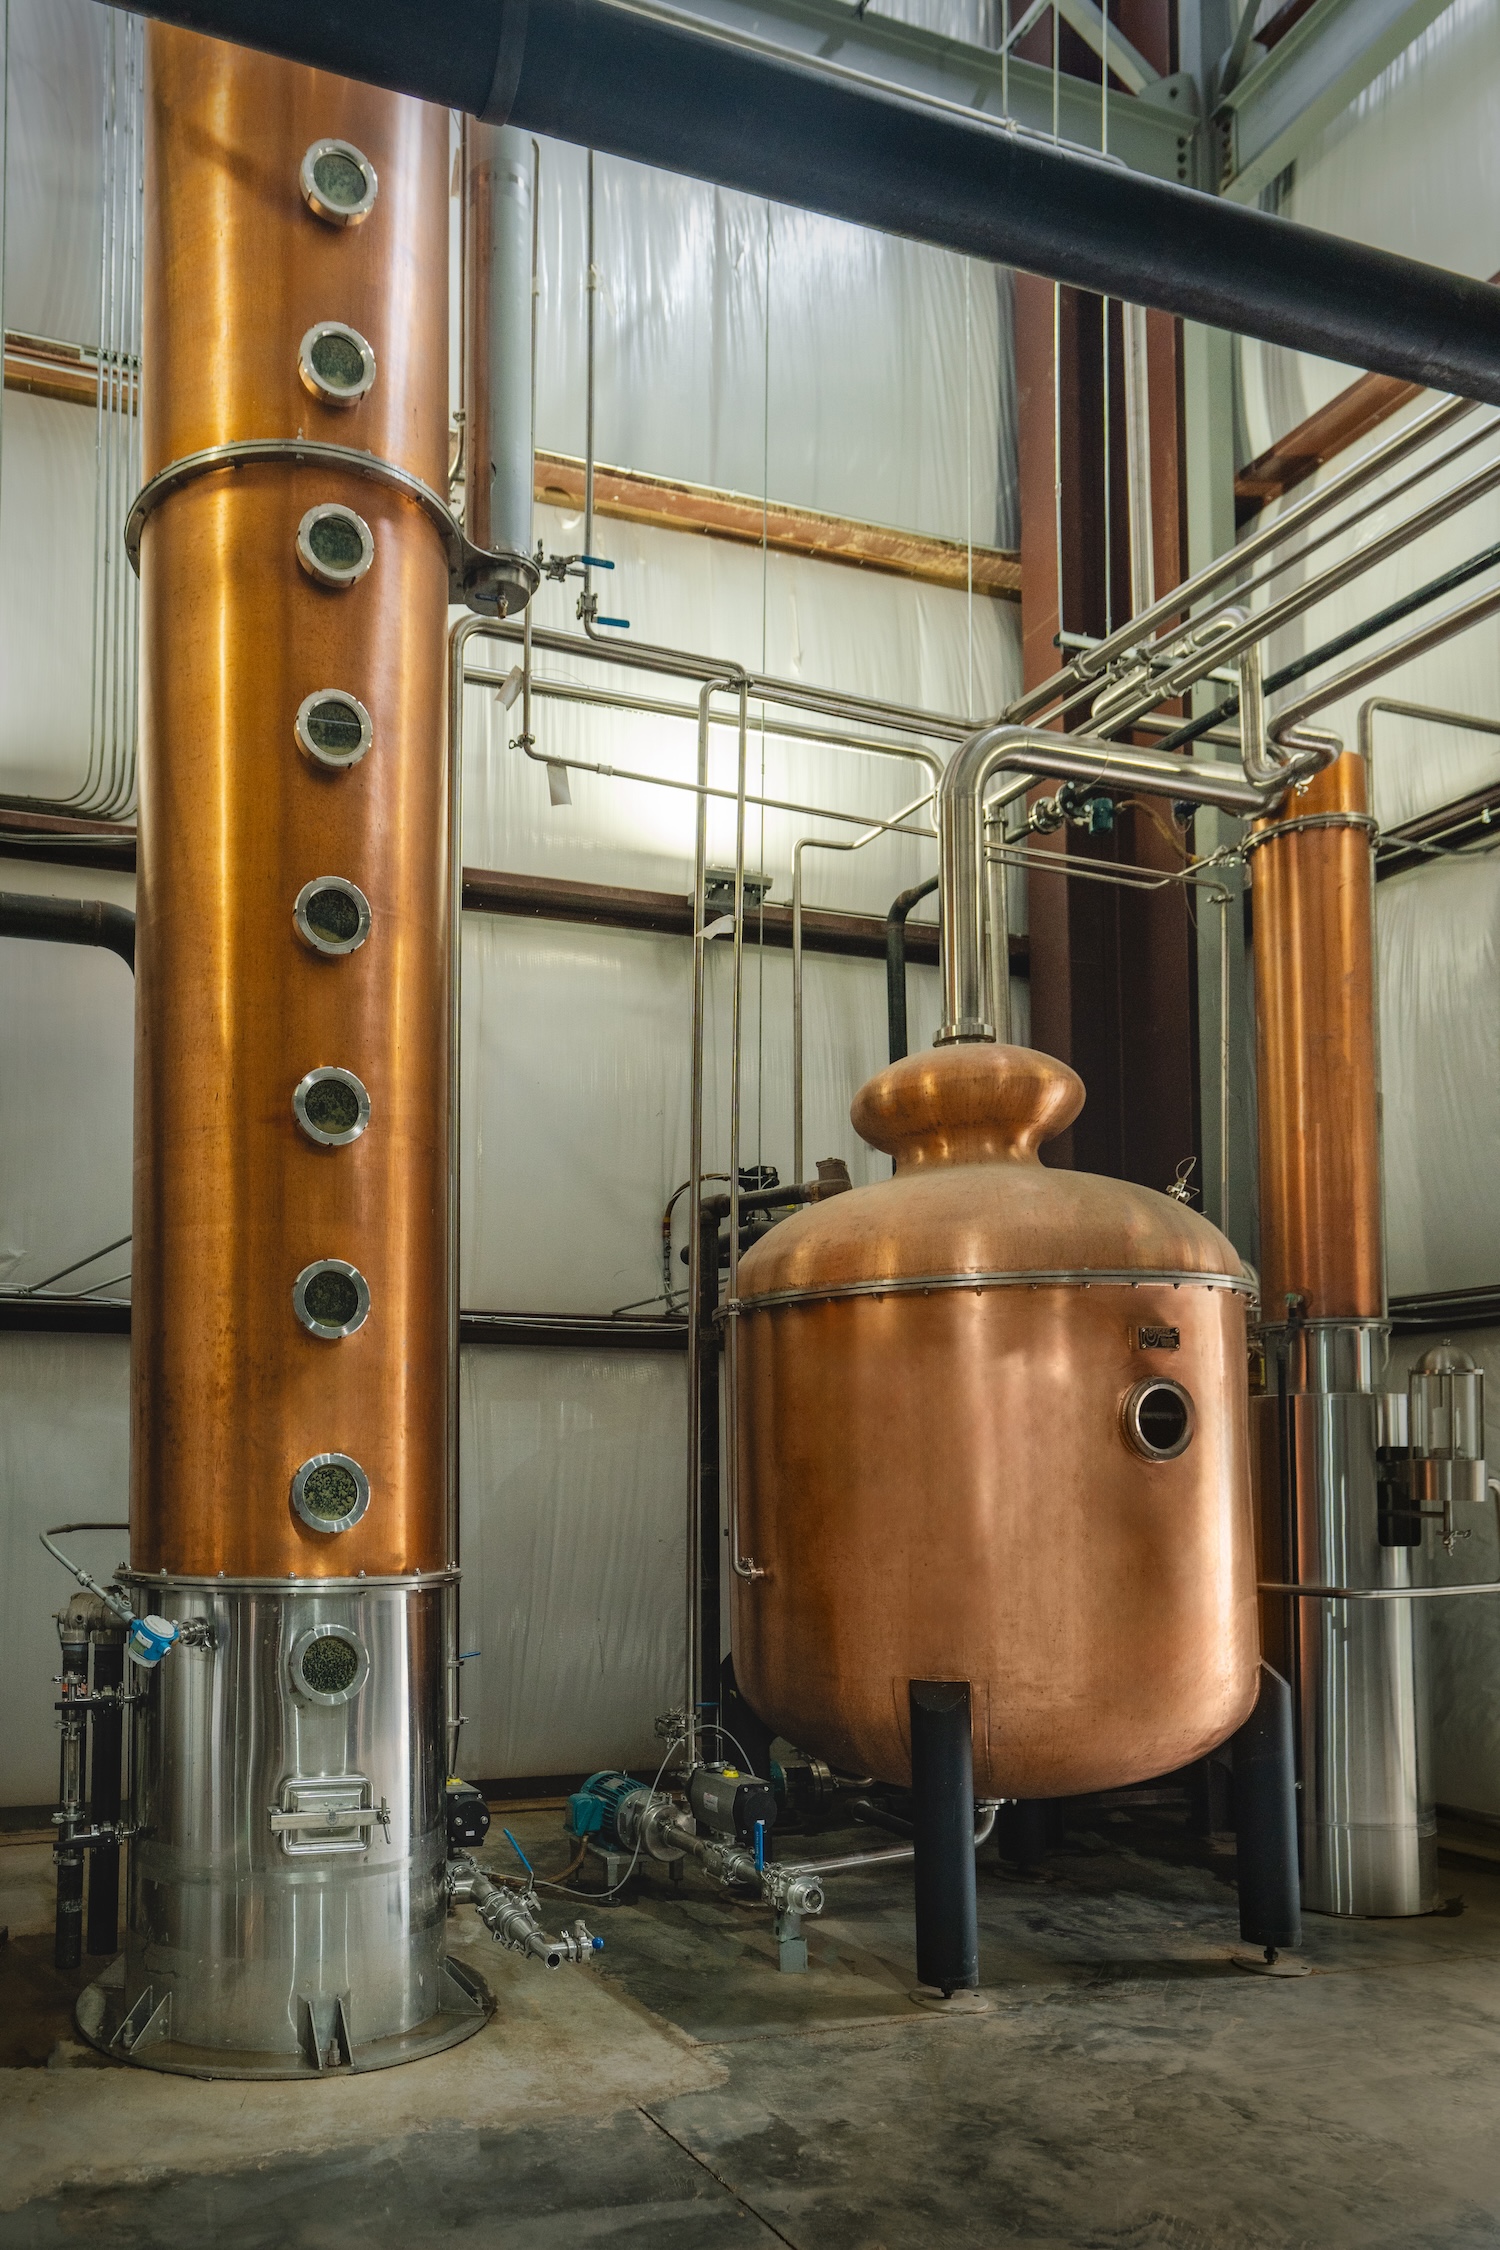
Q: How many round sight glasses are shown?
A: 10